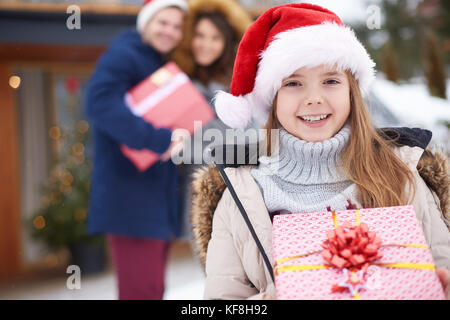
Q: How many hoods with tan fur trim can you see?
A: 2